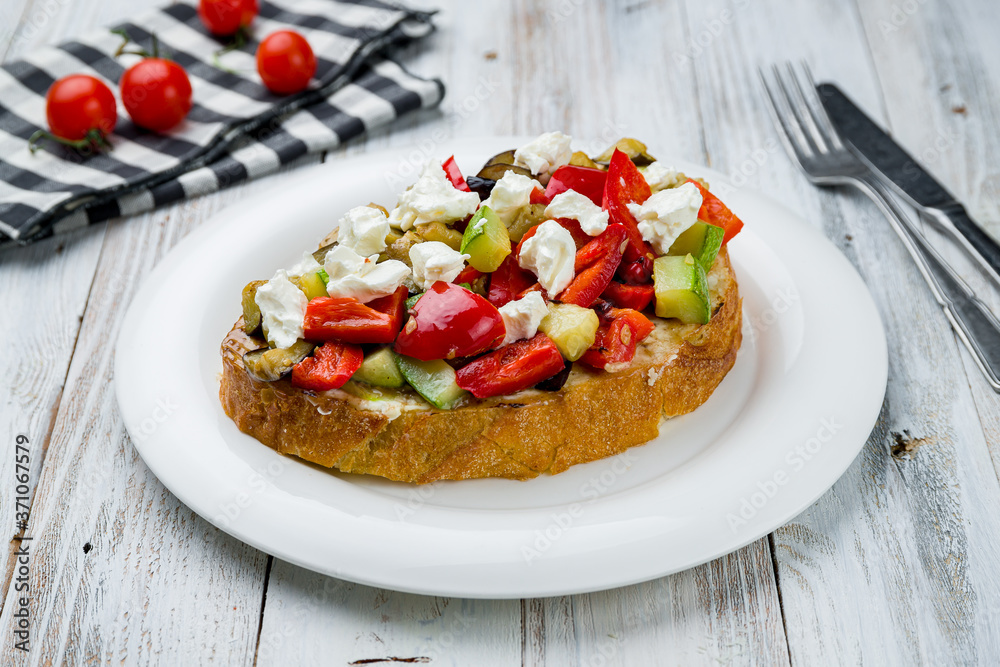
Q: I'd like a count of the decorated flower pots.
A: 0